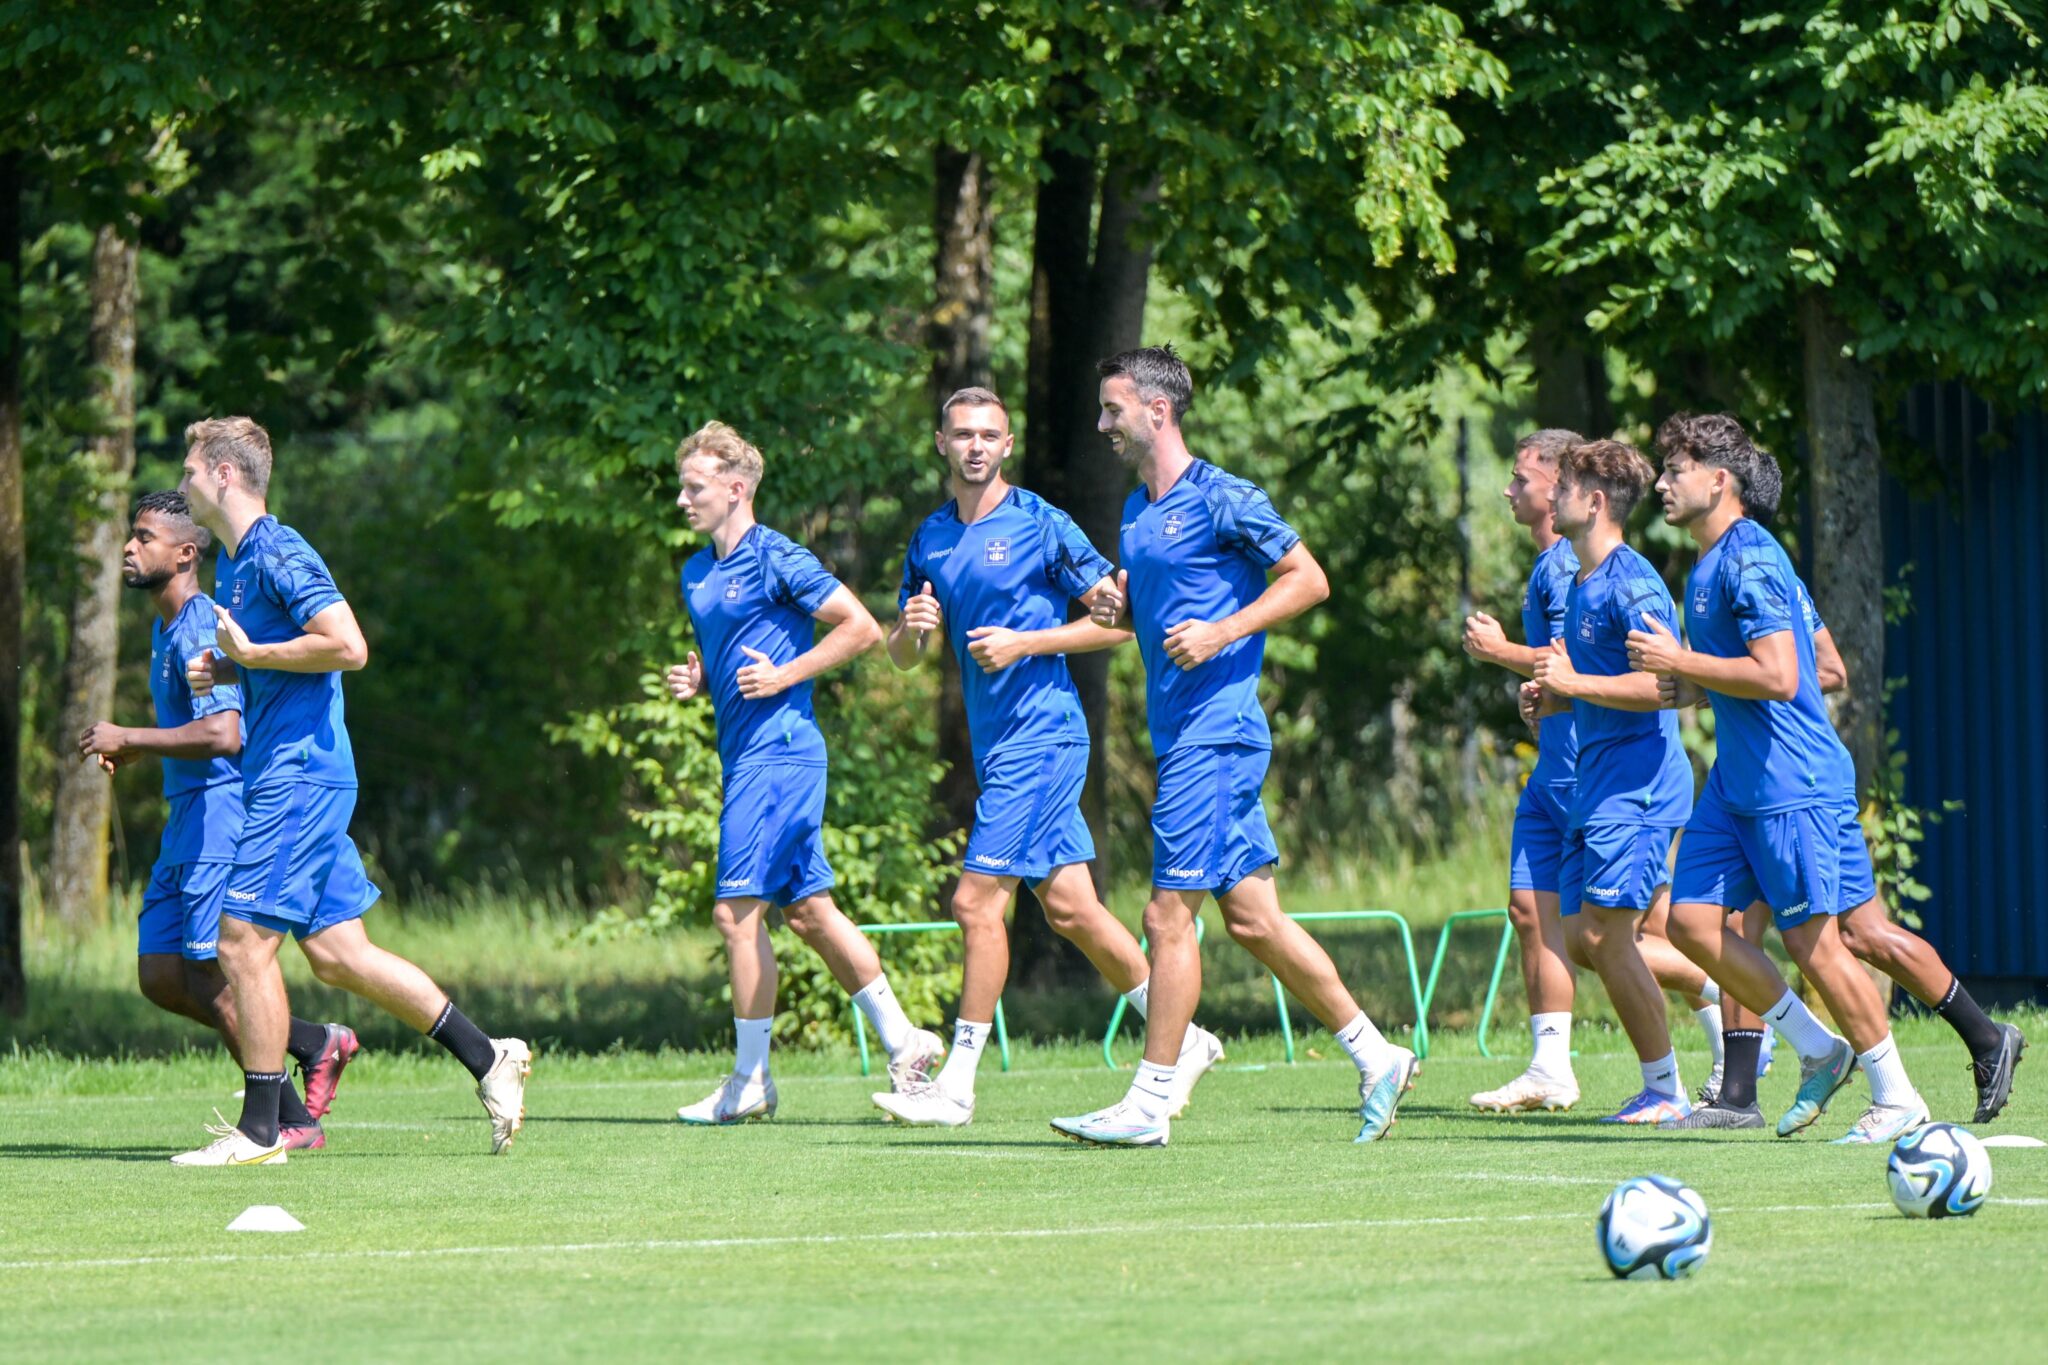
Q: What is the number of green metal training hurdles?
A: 4